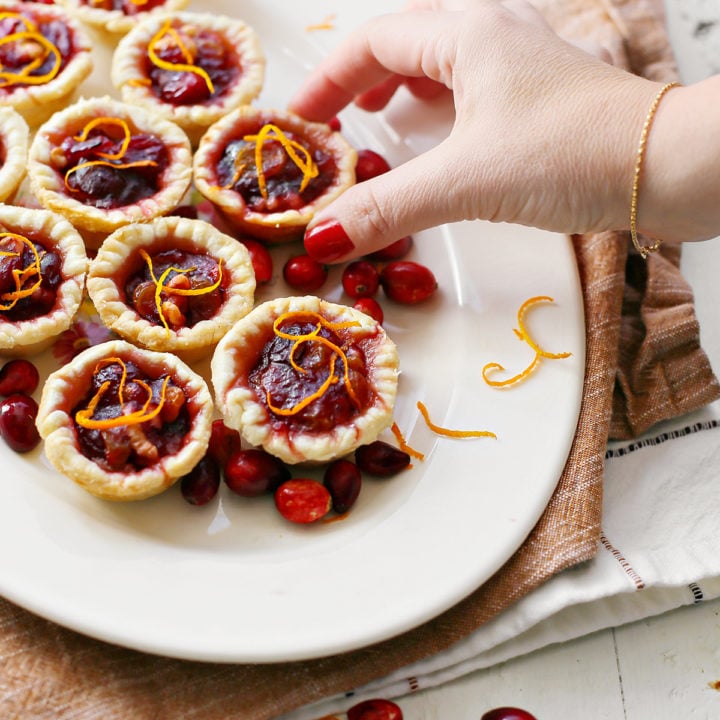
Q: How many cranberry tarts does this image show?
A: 10